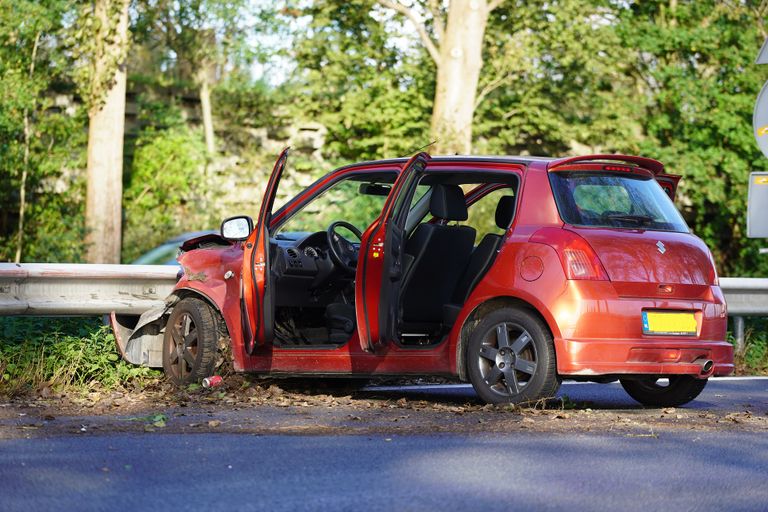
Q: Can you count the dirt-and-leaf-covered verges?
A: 1